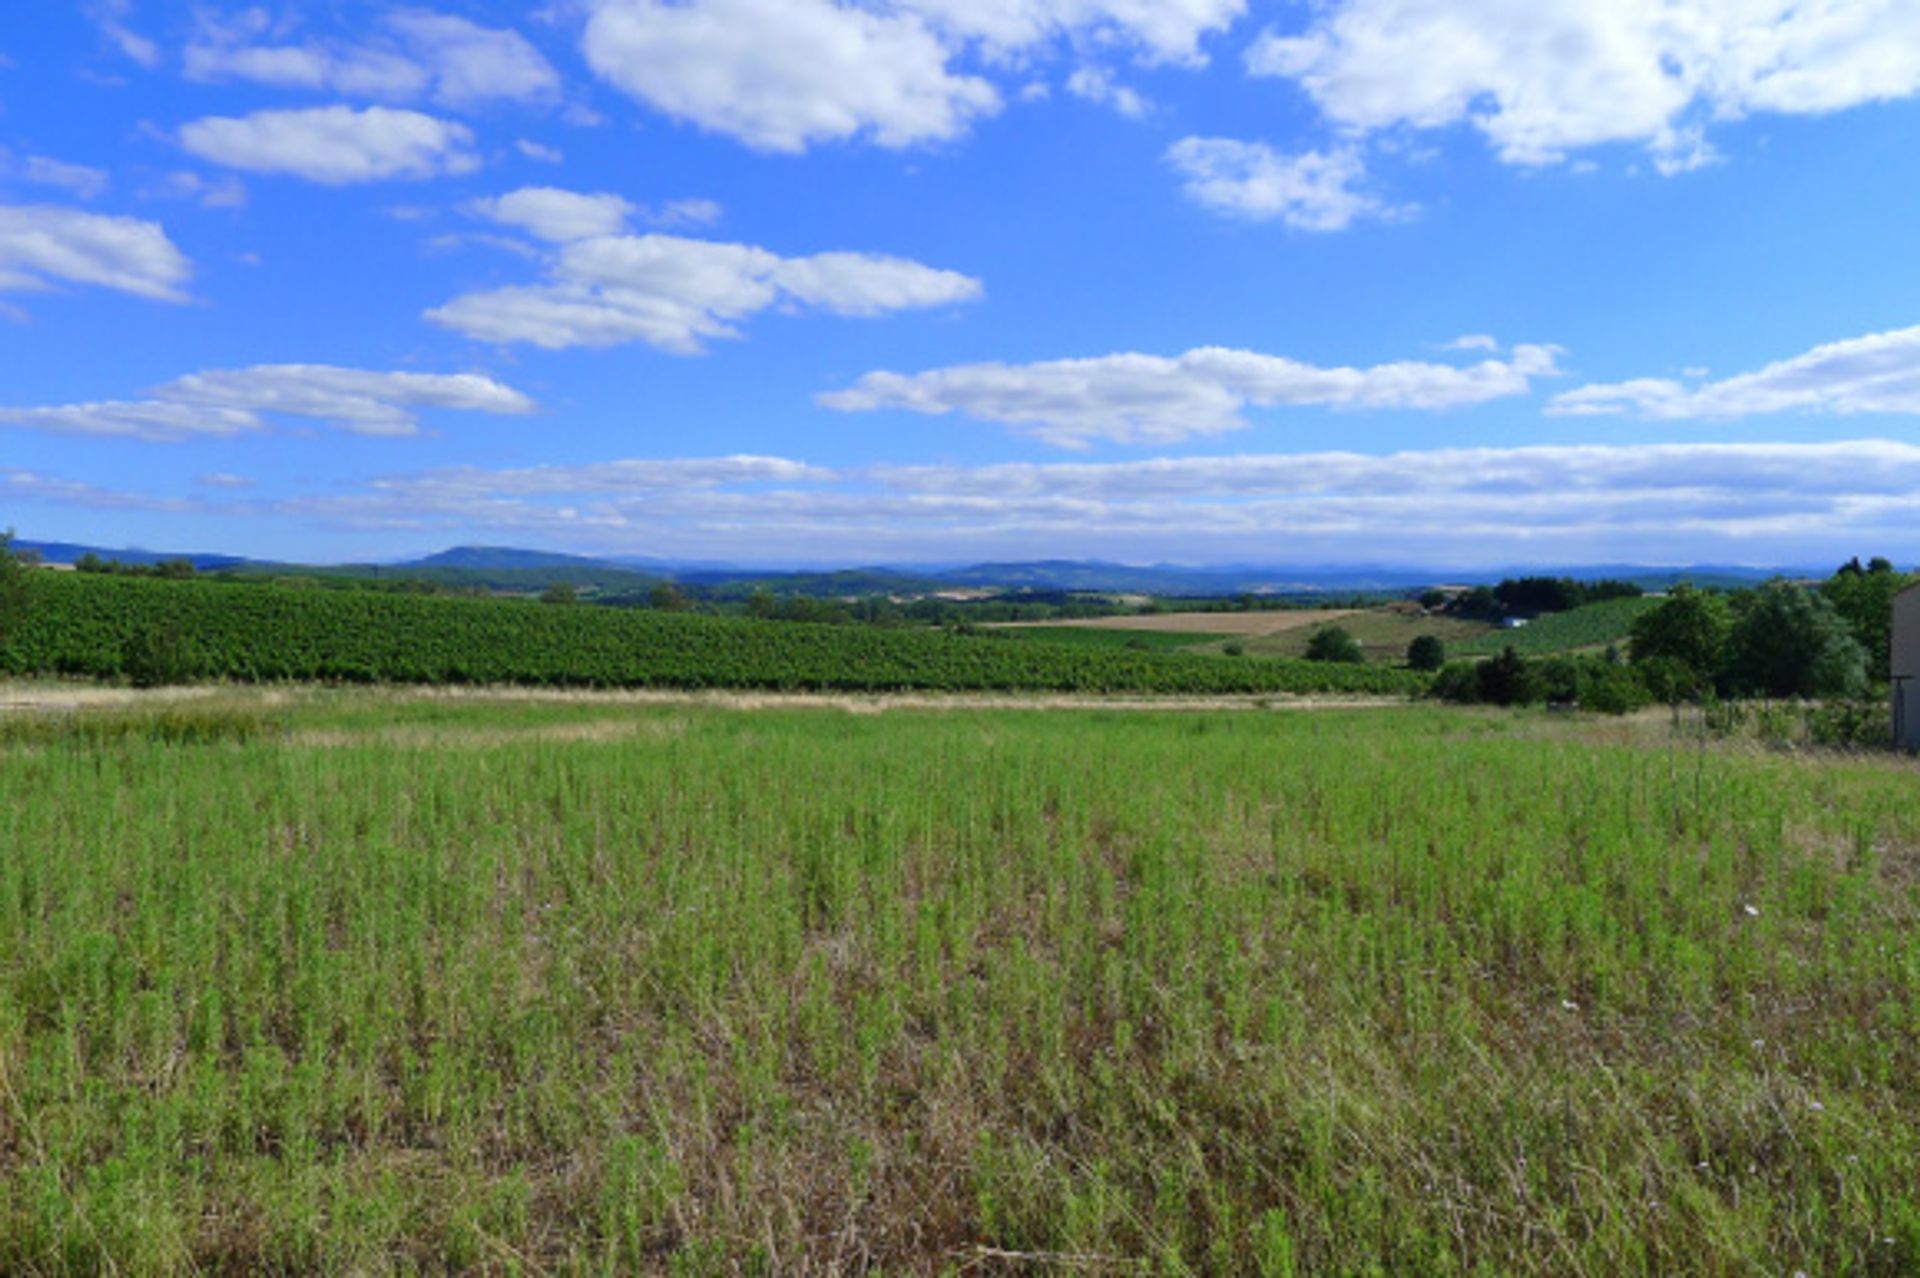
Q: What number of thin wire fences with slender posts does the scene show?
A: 1